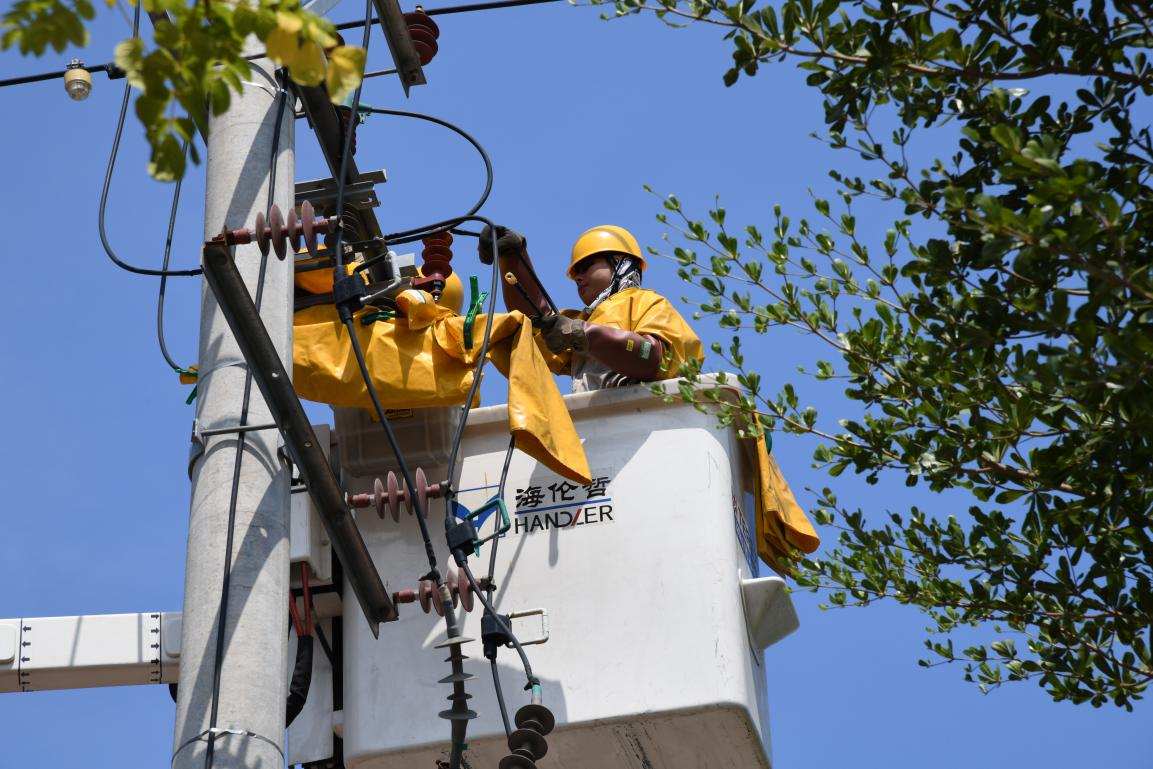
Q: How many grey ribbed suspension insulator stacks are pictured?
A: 2